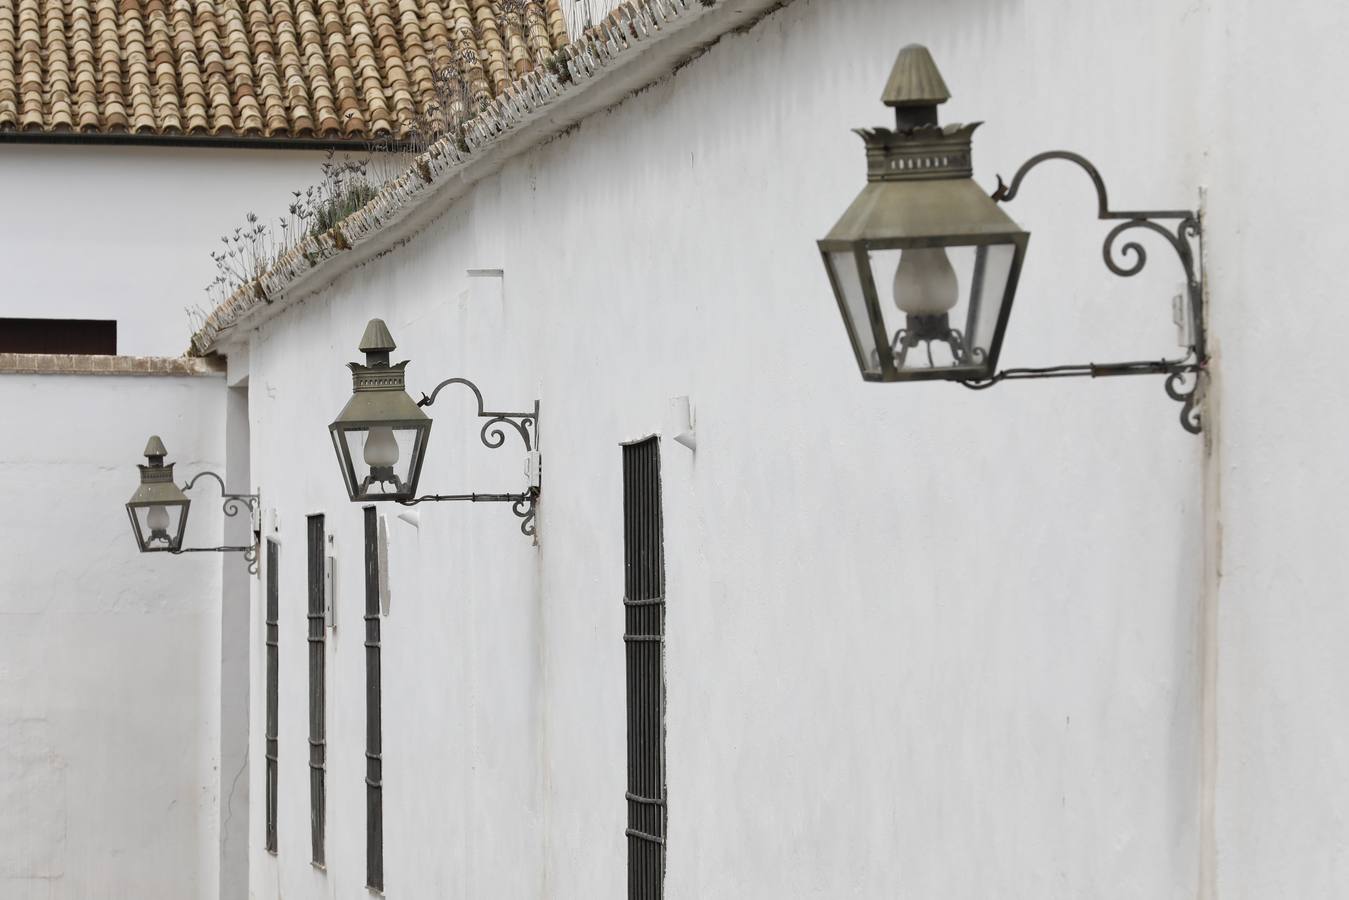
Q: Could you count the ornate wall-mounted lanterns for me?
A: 3